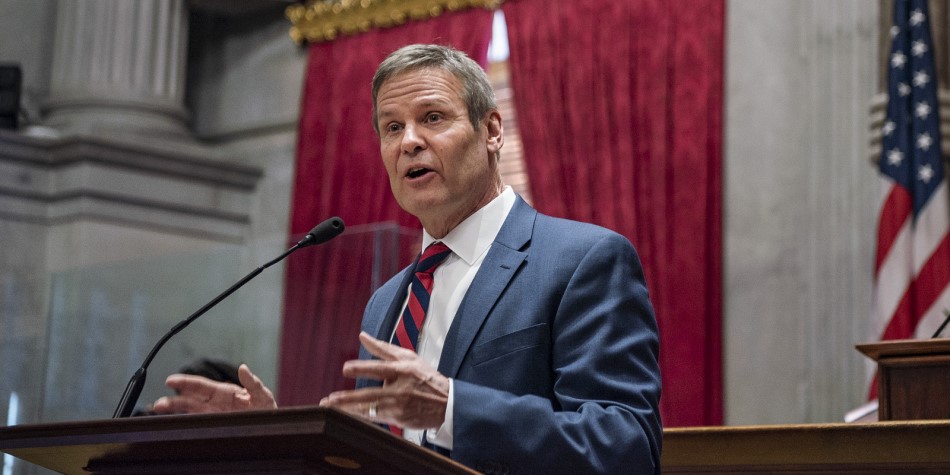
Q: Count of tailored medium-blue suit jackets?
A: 1